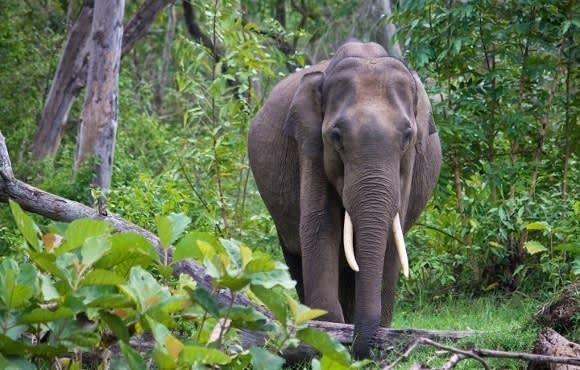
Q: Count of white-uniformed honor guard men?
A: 0